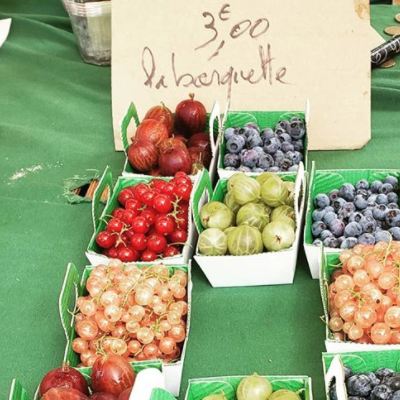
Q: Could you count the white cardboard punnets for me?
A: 10